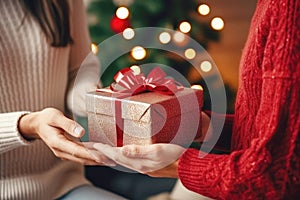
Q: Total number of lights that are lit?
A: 13